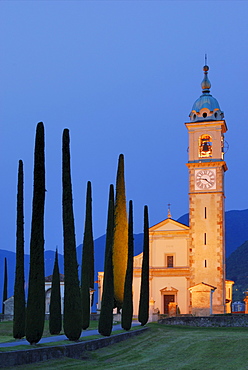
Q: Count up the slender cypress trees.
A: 10